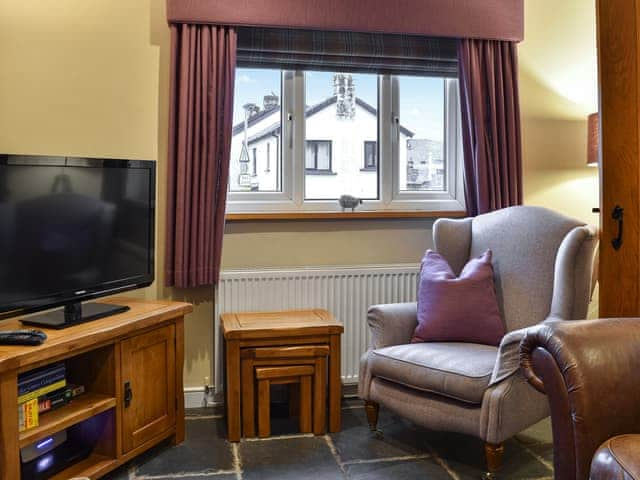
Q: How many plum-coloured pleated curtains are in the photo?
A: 2